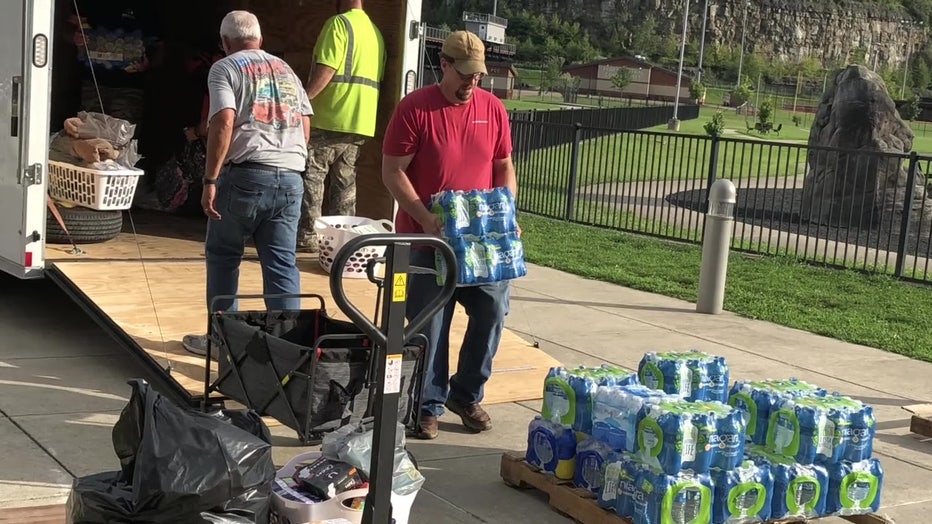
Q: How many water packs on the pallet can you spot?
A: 12